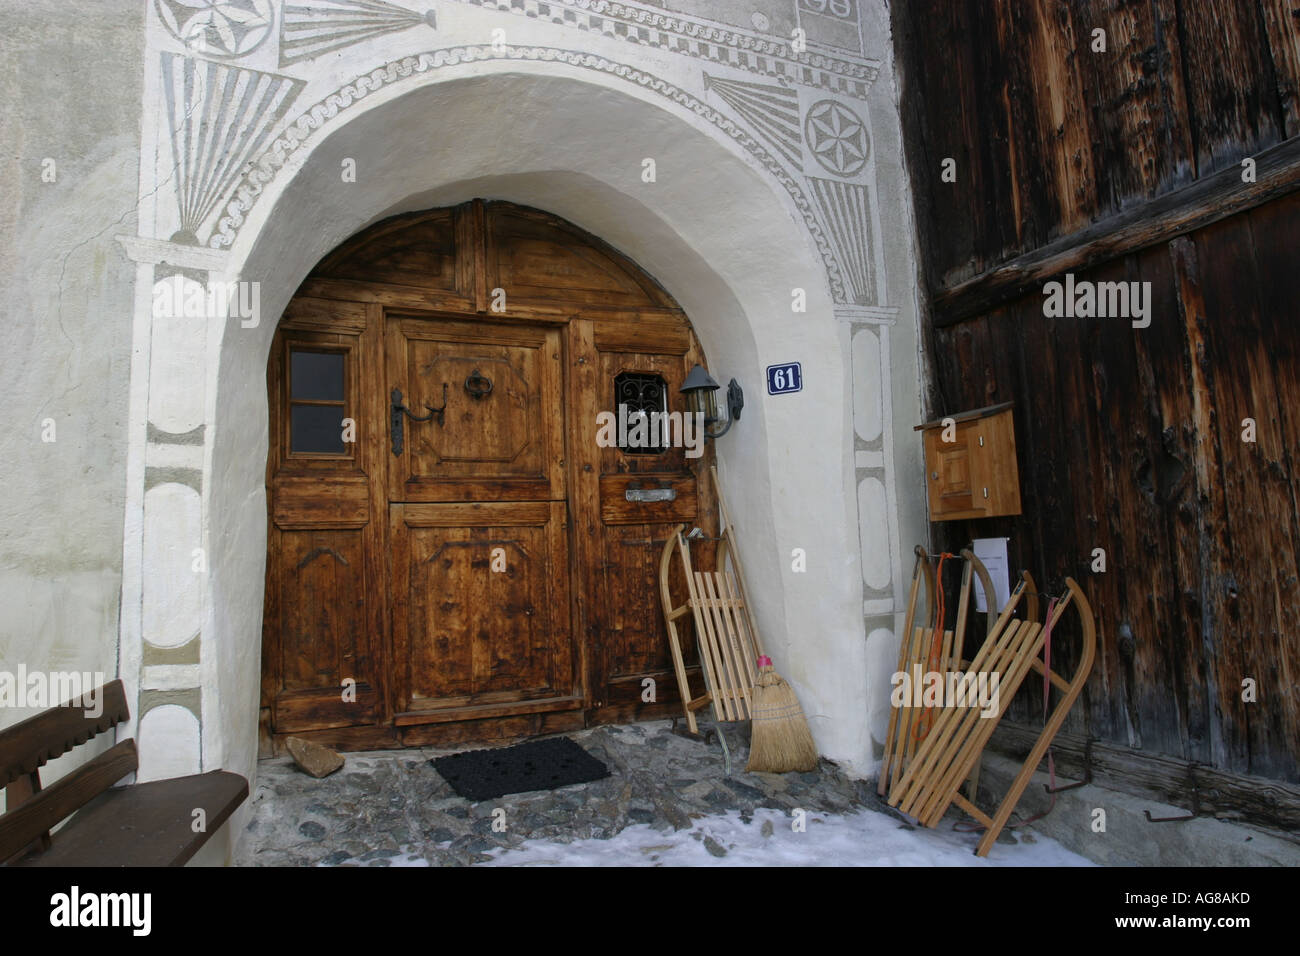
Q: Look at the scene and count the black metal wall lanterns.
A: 1